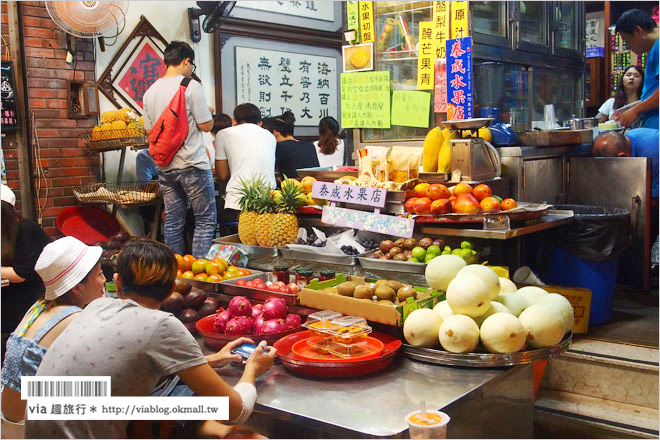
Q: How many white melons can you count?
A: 13